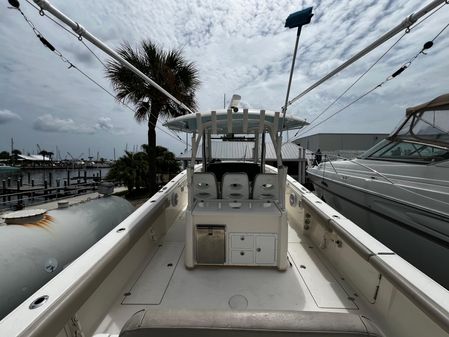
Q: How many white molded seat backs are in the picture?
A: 3